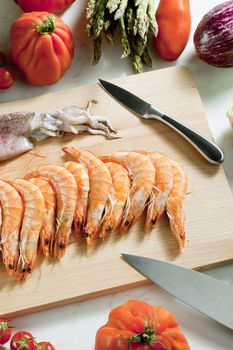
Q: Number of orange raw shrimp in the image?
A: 10